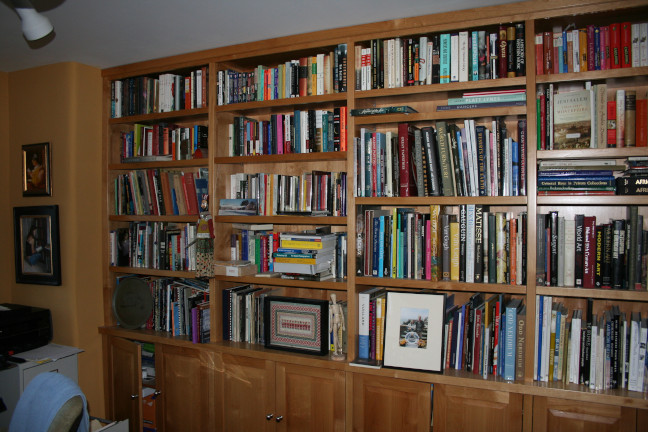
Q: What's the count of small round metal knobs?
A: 4